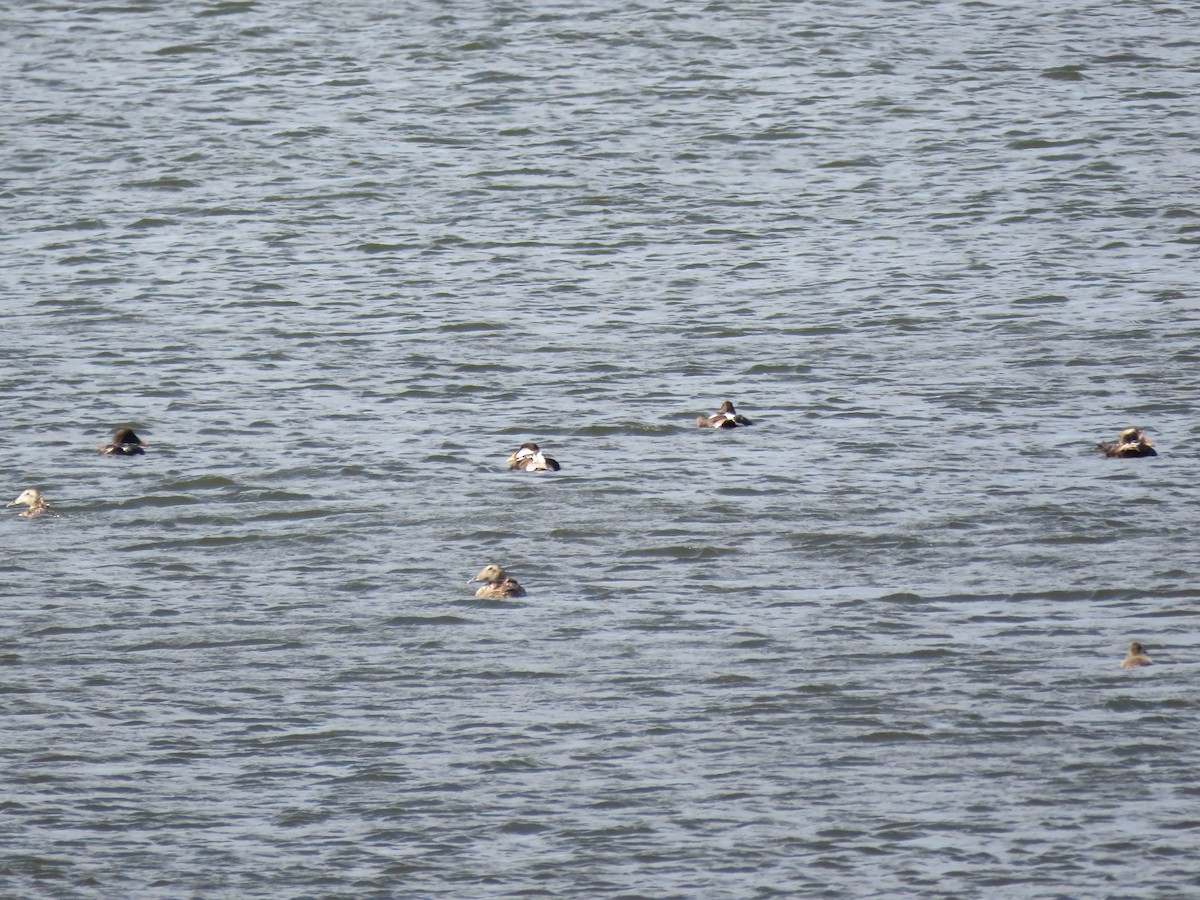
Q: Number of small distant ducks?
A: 7